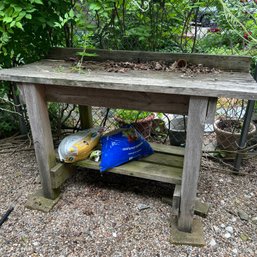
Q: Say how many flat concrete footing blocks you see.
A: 3